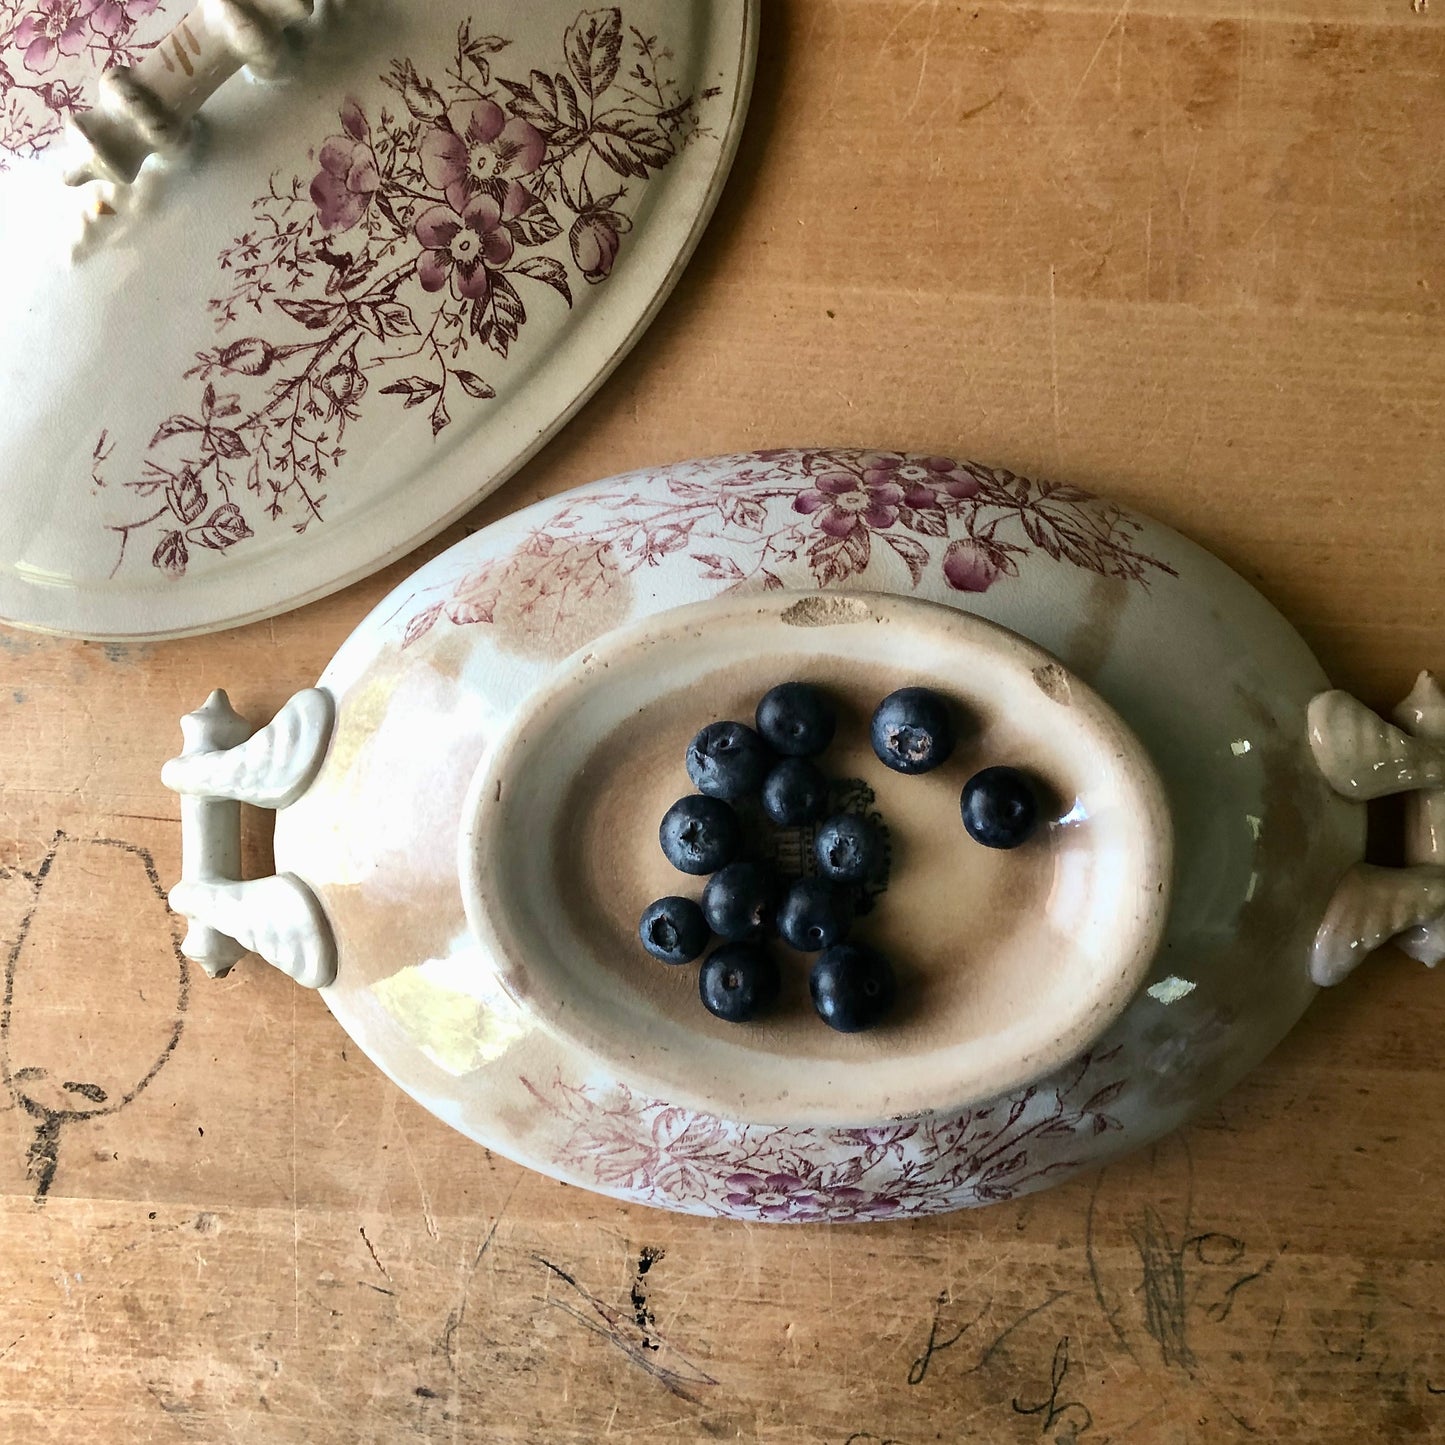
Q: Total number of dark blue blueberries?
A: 12